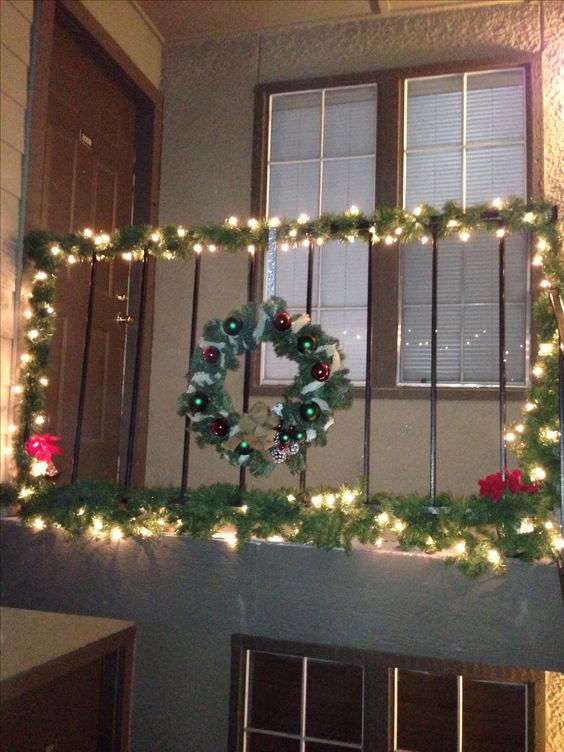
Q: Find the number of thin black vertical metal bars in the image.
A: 8